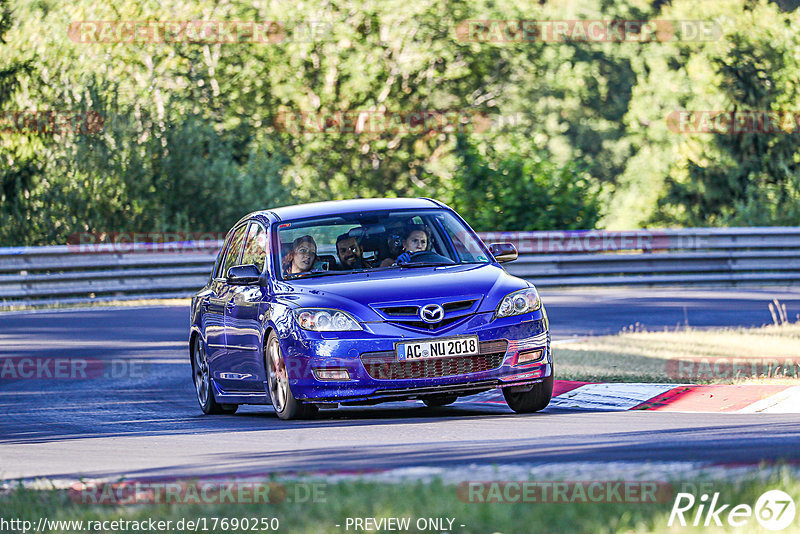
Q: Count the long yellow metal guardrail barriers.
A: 0